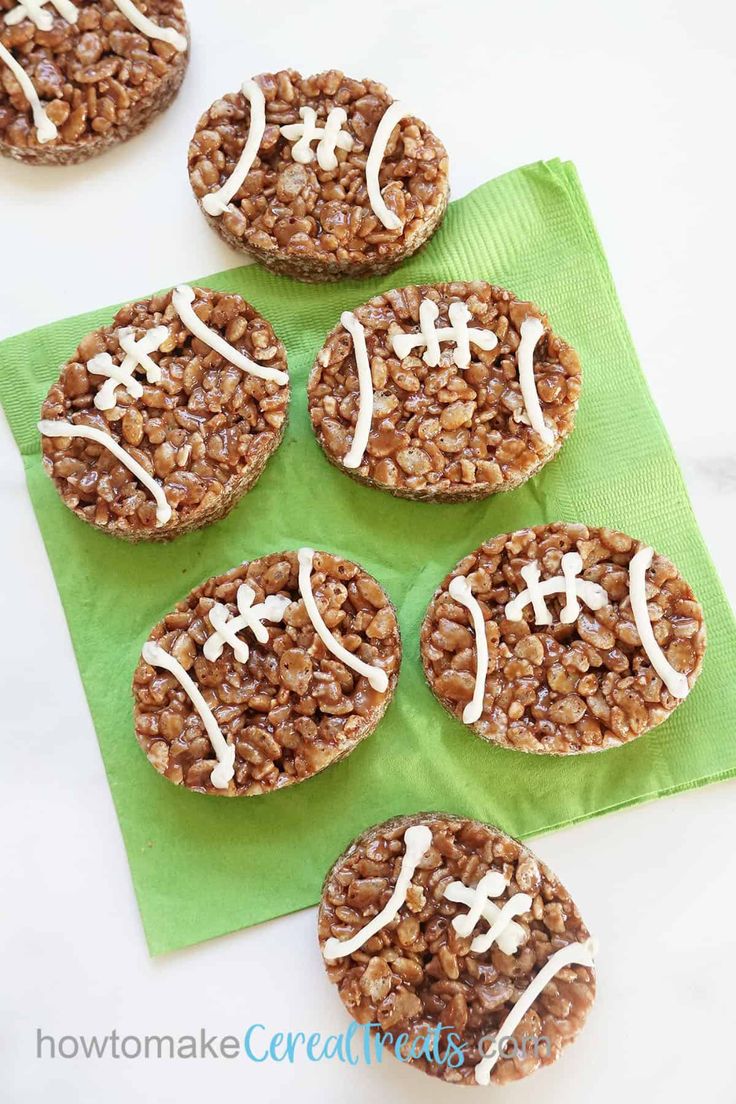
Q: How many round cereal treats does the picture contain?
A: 7